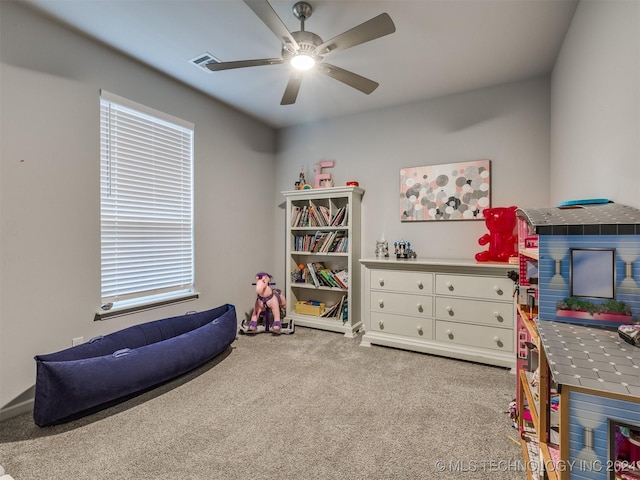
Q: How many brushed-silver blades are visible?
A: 5